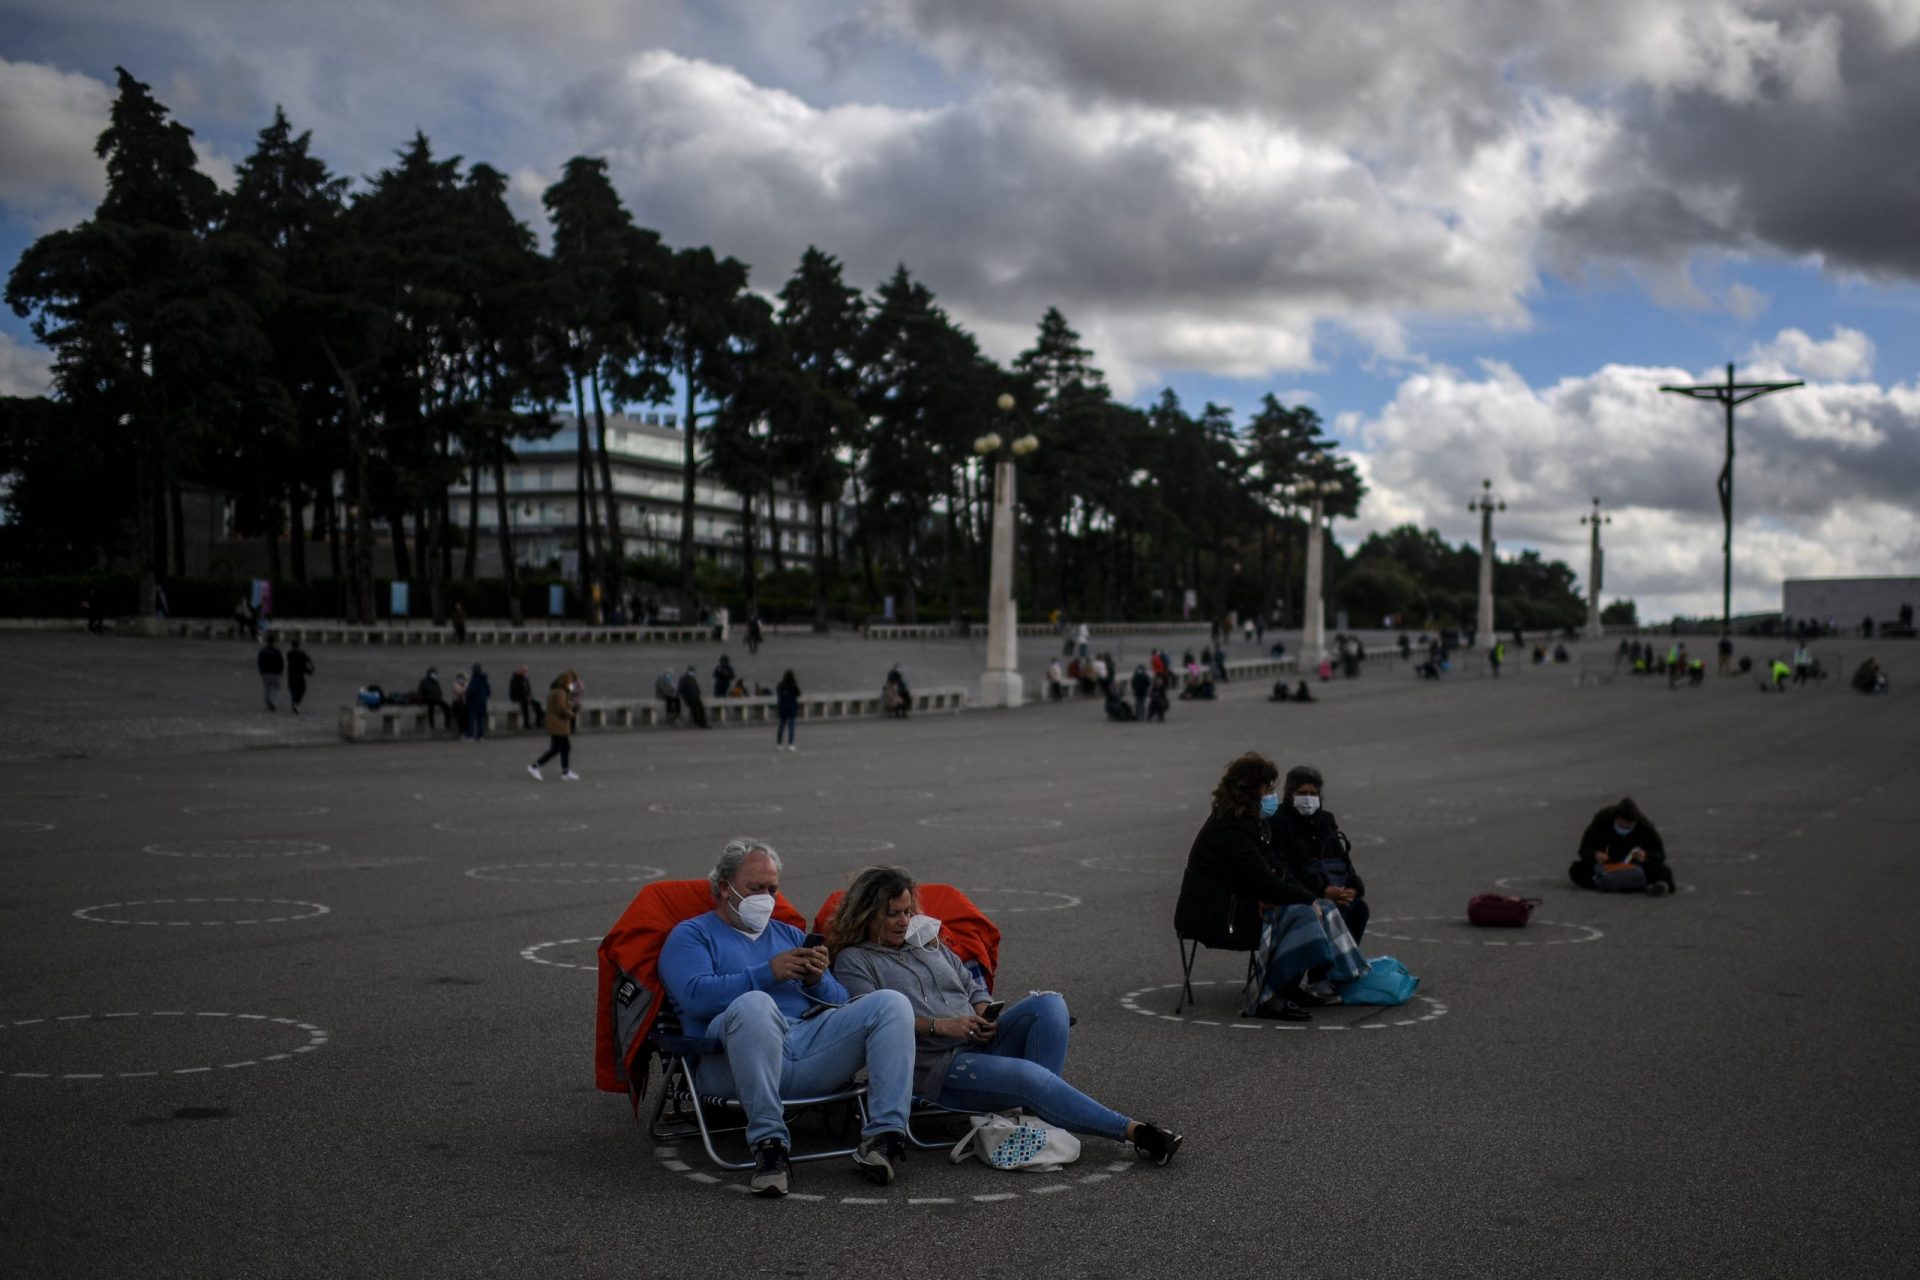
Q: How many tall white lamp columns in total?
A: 4